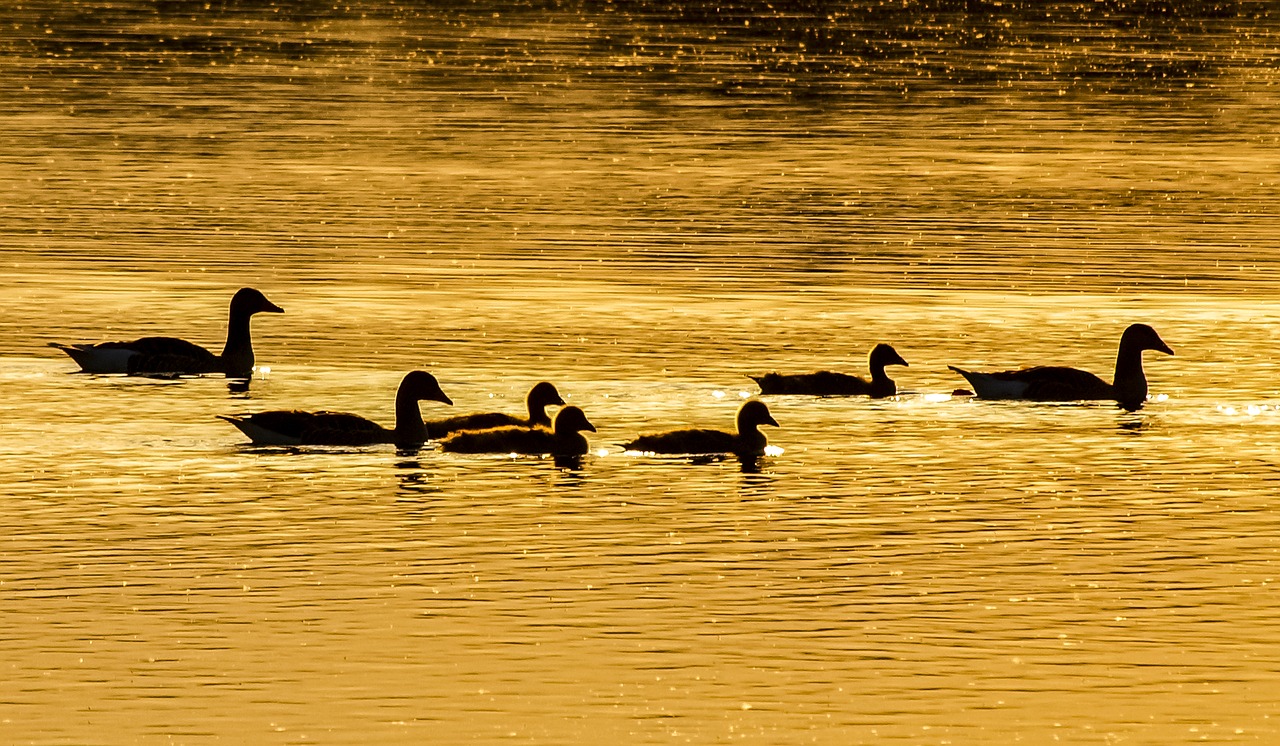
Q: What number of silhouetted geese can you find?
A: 7